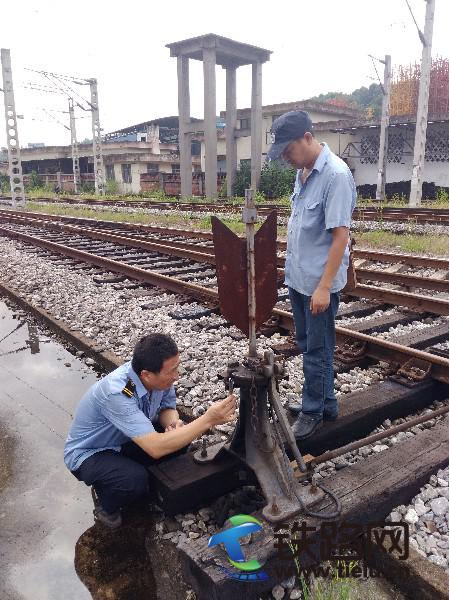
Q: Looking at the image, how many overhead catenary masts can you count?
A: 5